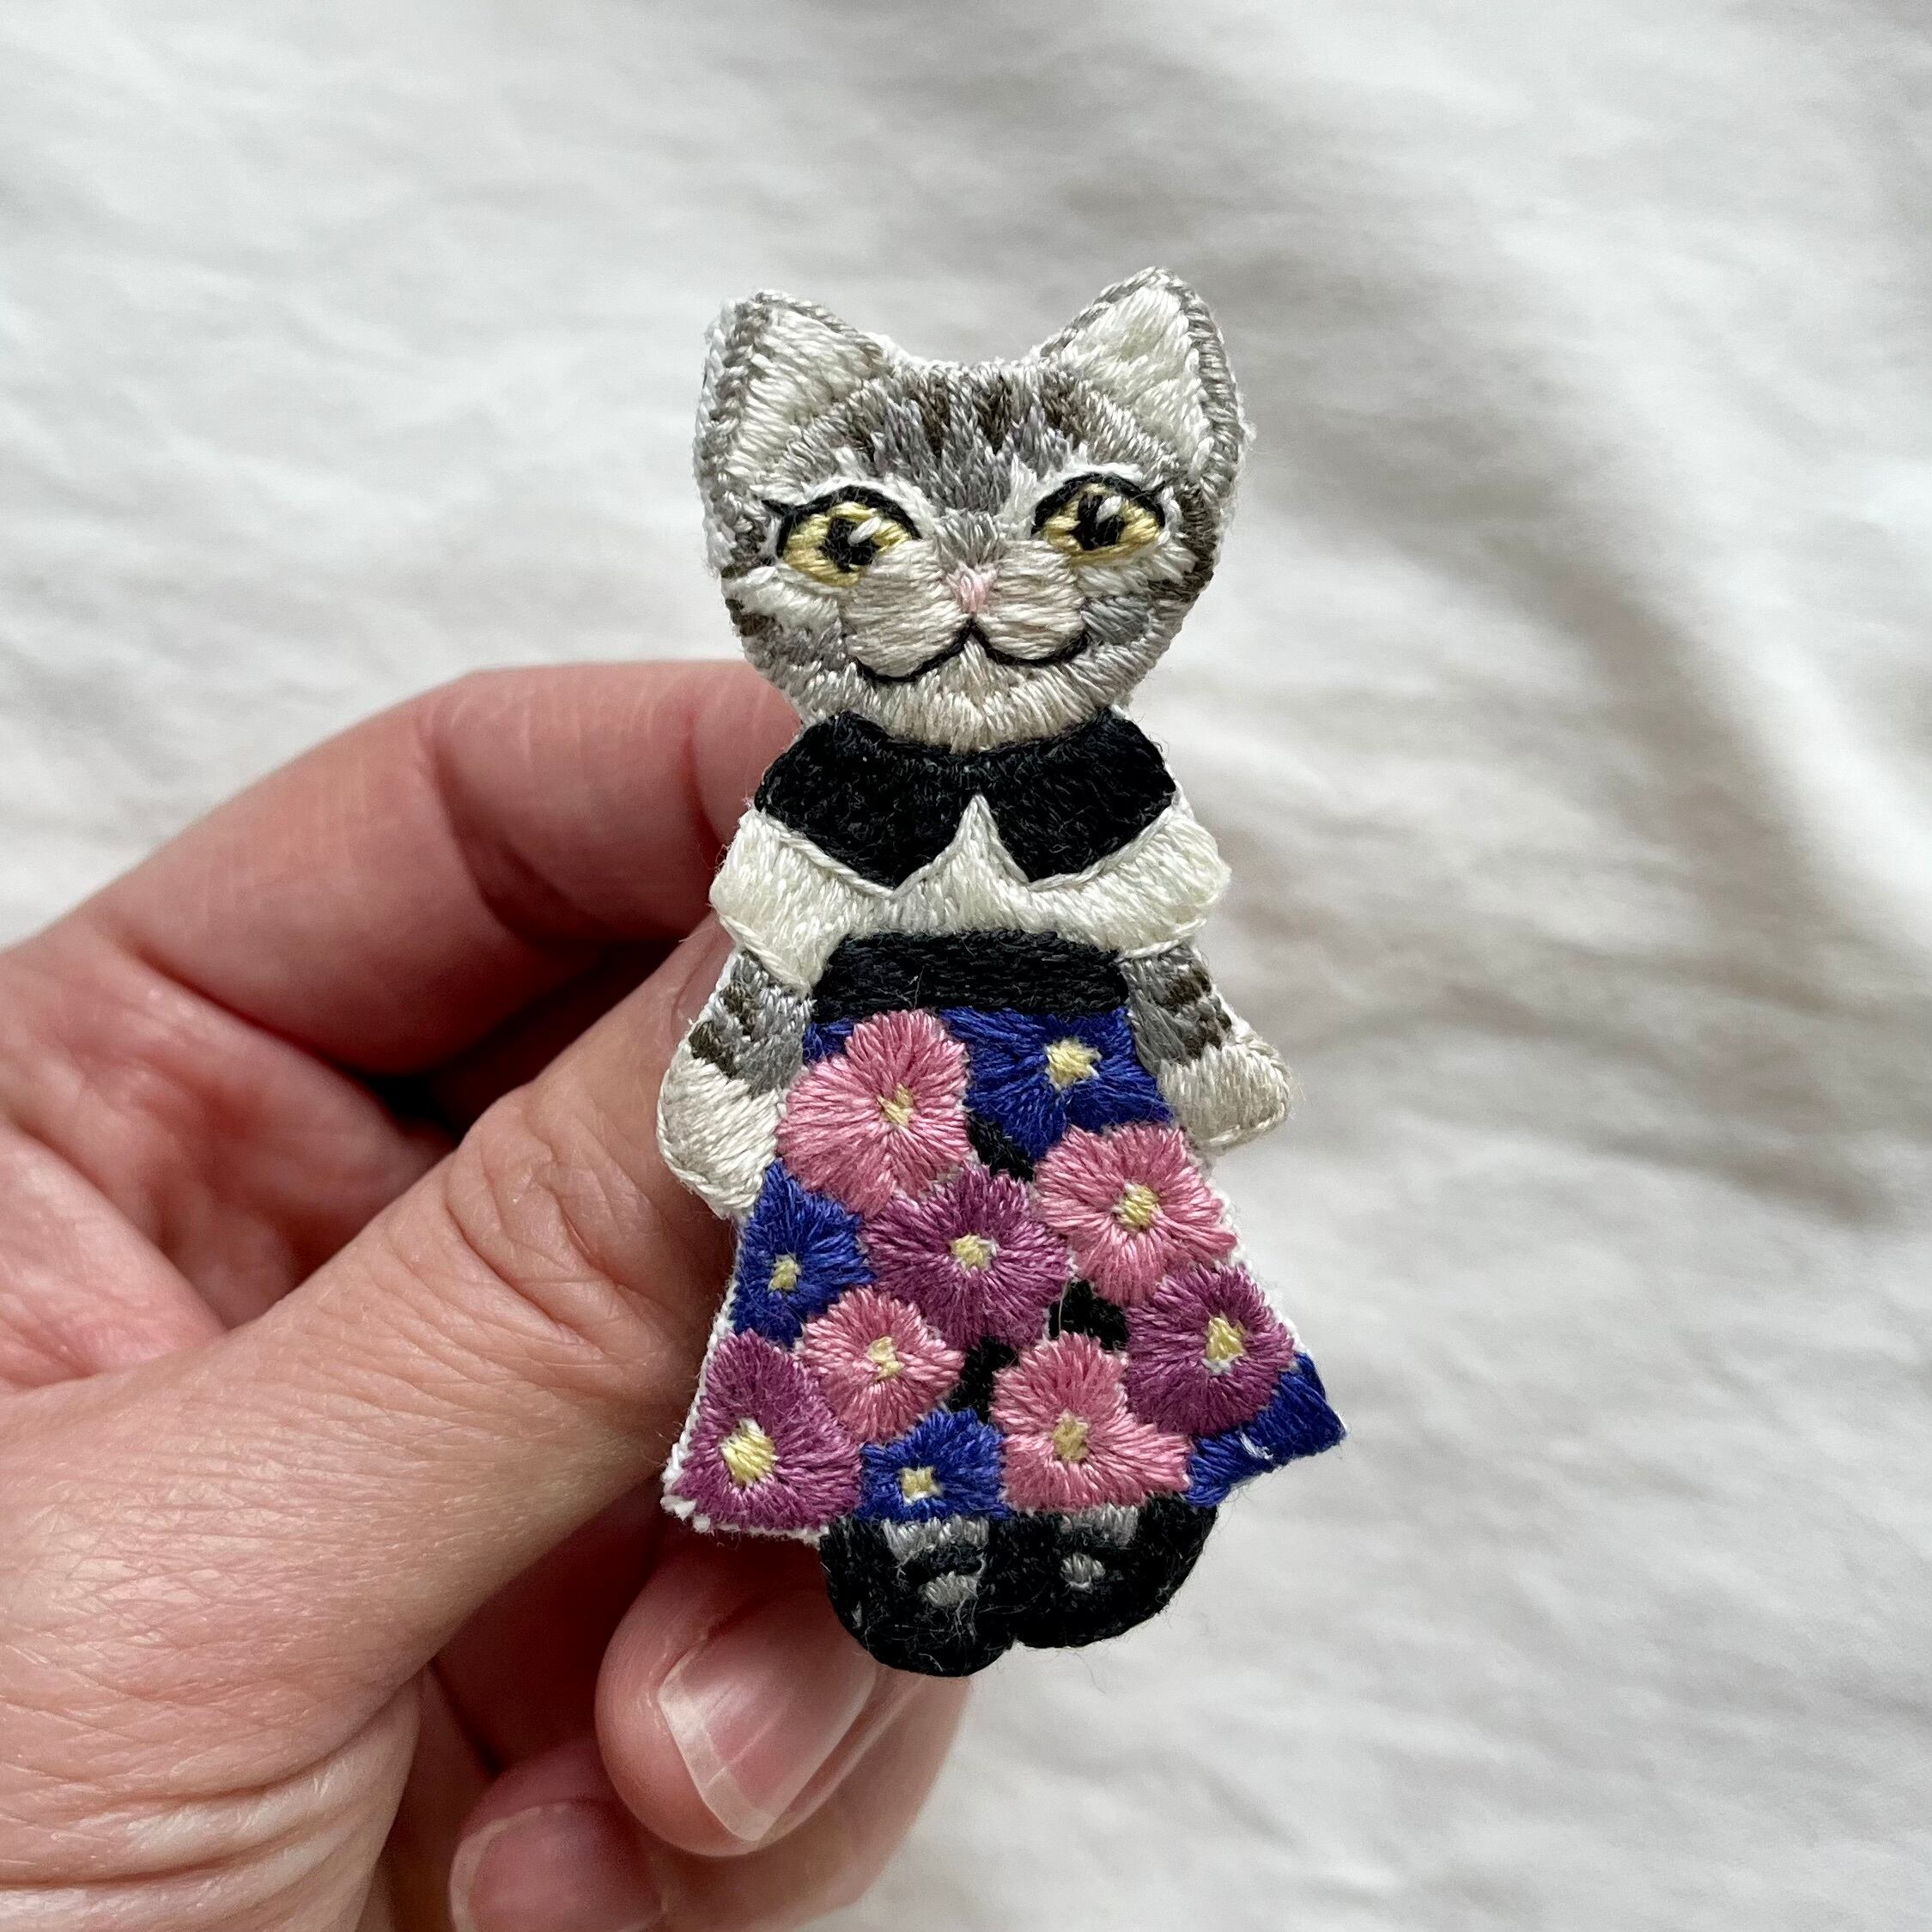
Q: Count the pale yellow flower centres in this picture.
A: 10